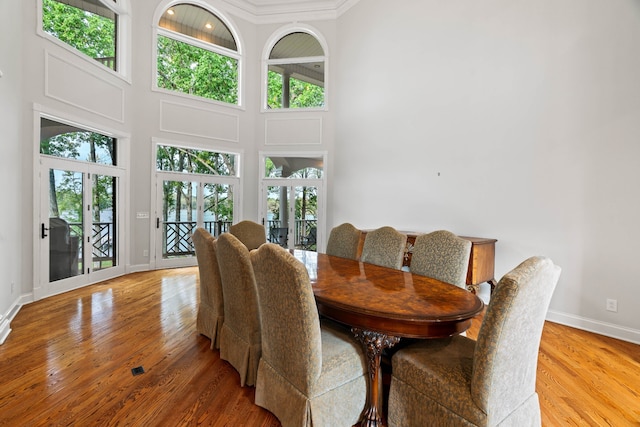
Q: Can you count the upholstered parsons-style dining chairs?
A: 8